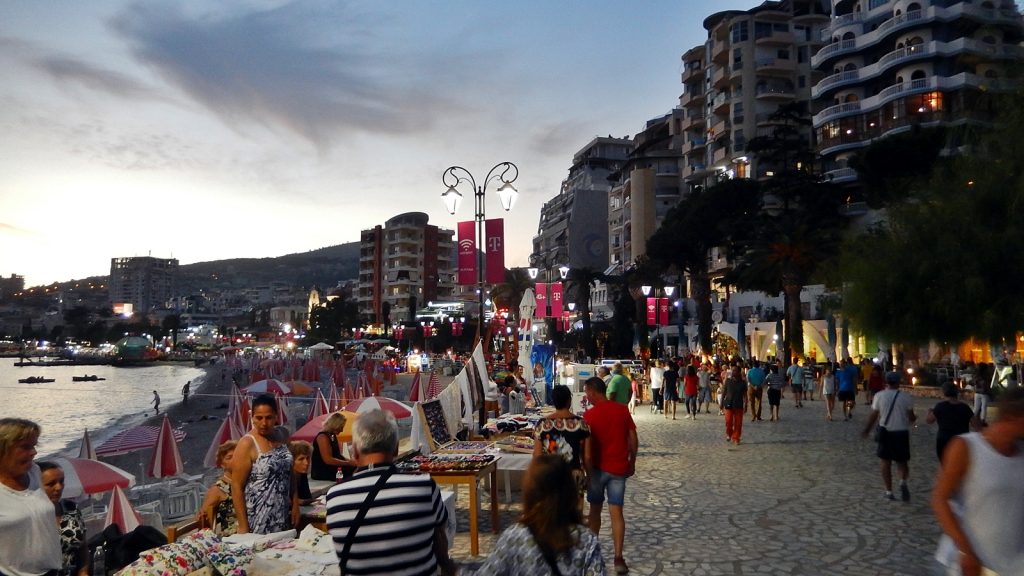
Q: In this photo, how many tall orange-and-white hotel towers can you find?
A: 1